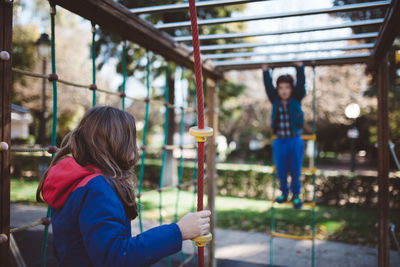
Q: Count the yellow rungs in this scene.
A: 4